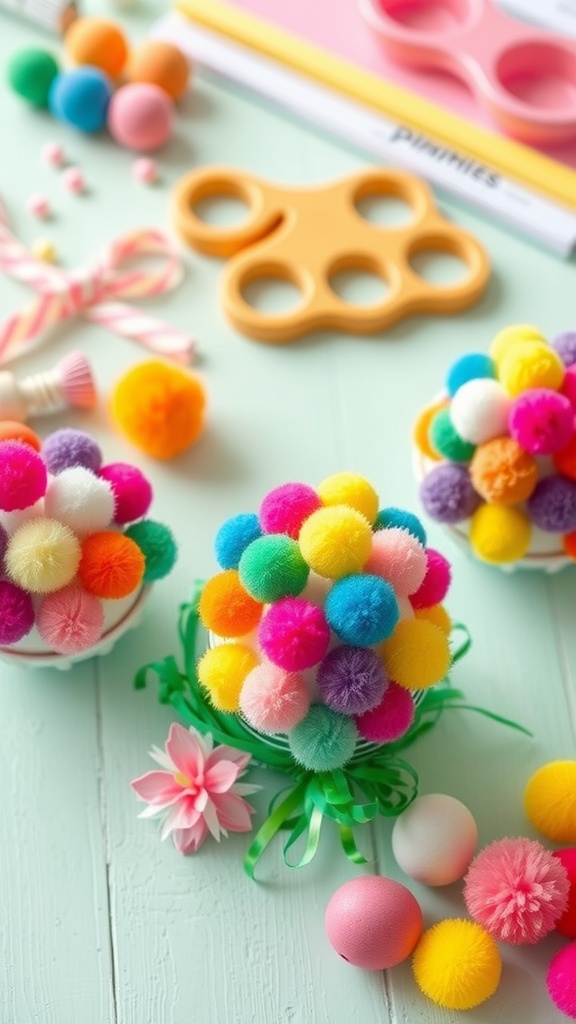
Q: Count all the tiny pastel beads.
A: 5